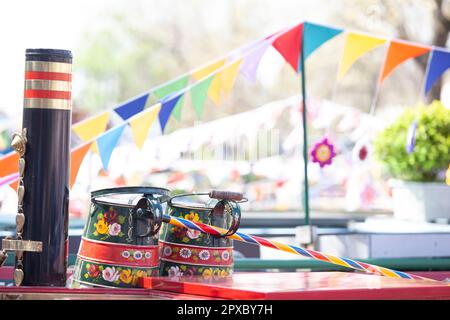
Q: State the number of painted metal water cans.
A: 2